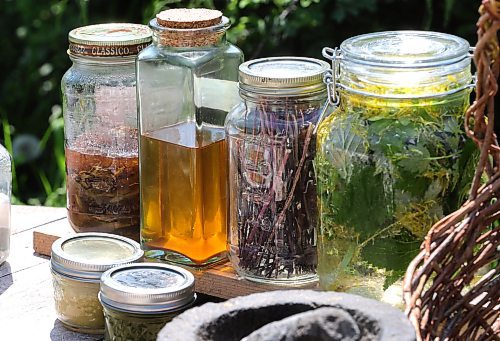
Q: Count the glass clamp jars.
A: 1